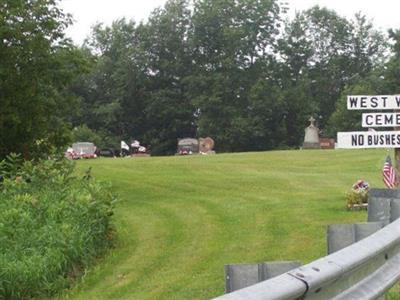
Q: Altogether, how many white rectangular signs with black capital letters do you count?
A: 3